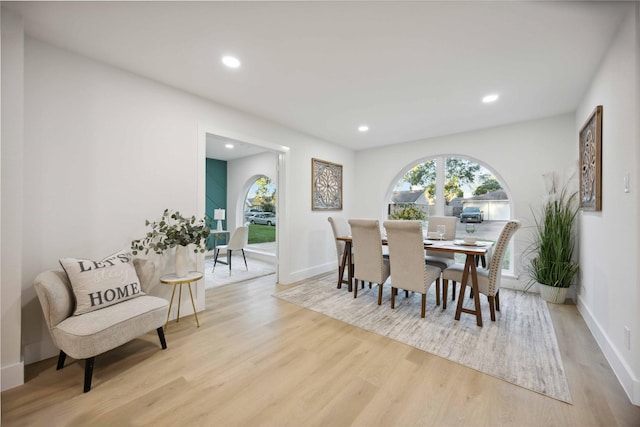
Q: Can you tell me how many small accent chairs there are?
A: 1